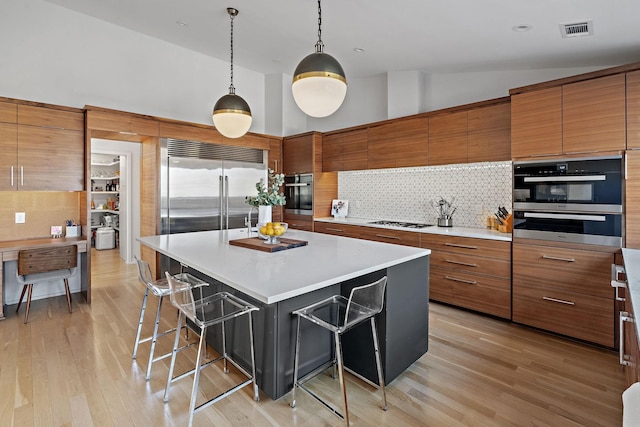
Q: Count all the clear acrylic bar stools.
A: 3